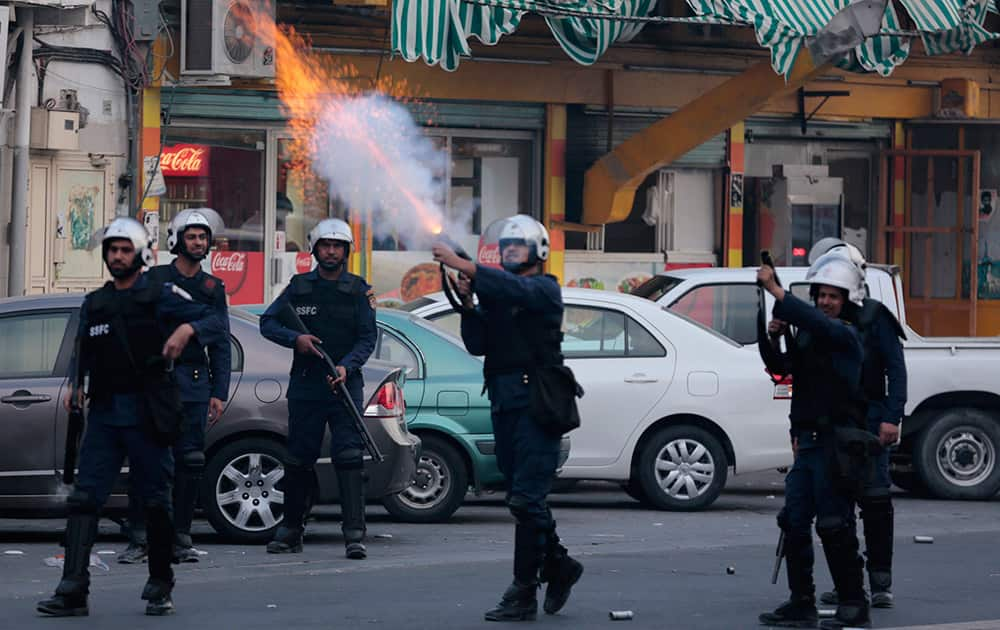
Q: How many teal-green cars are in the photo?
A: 1